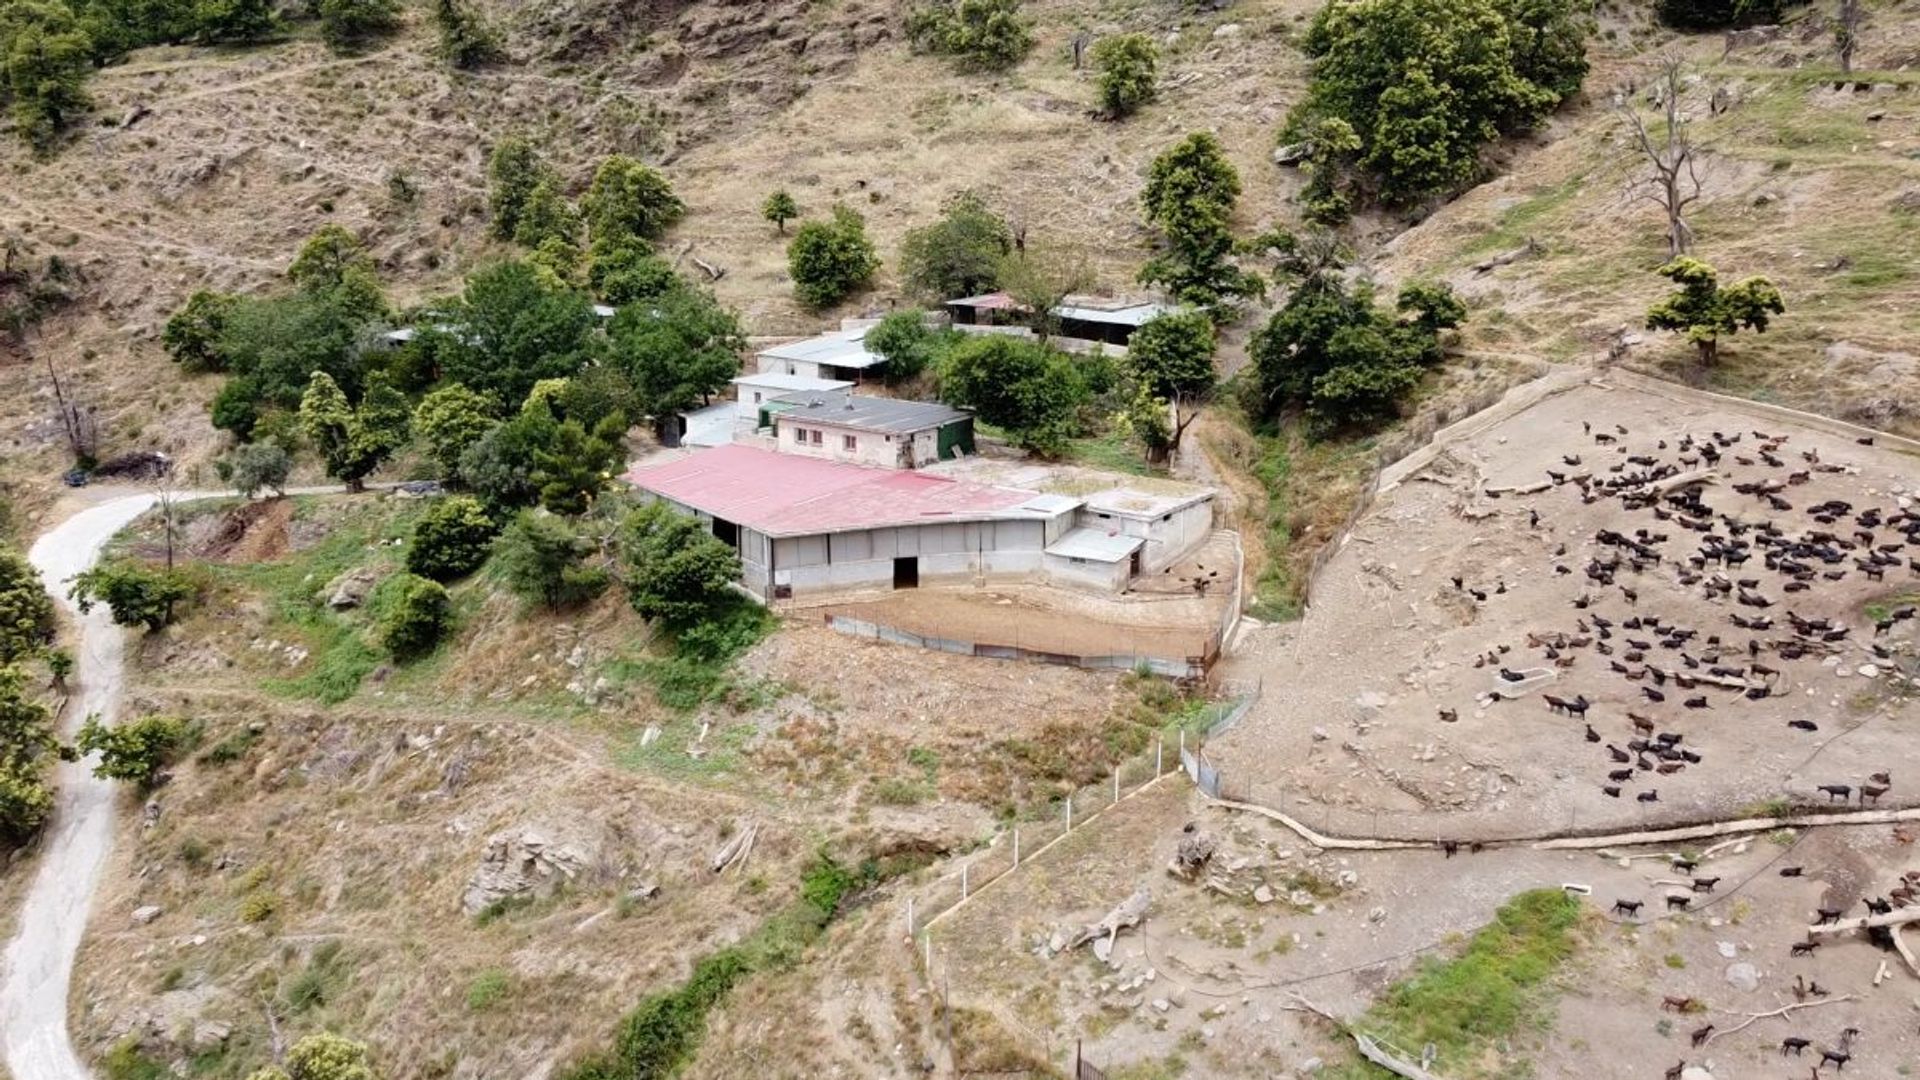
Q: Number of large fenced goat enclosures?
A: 2